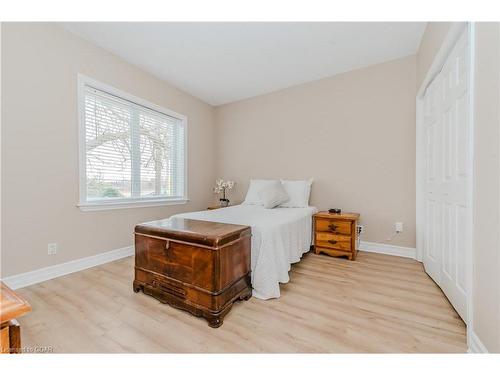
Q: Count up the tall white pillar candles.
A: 0